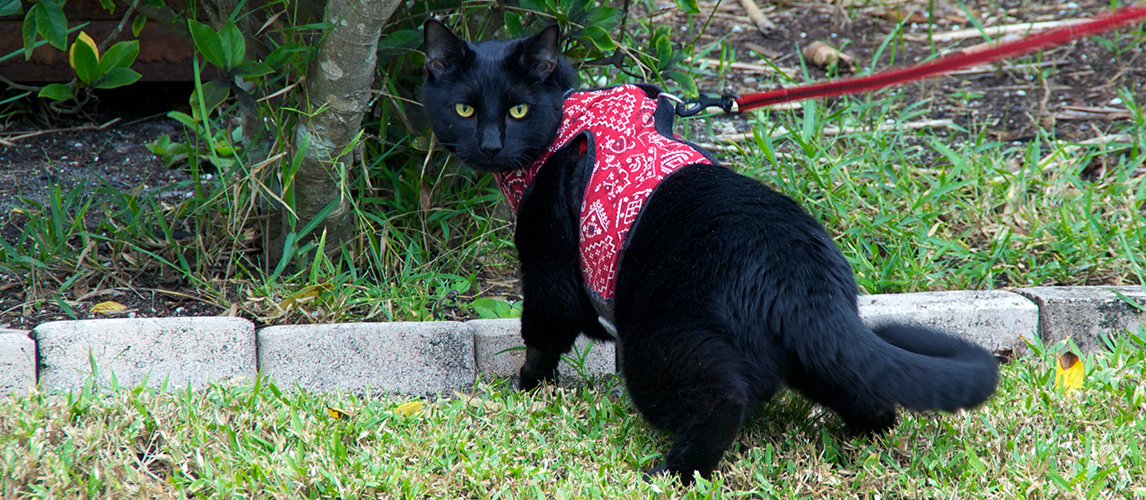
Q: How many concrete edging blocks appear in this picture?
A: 6